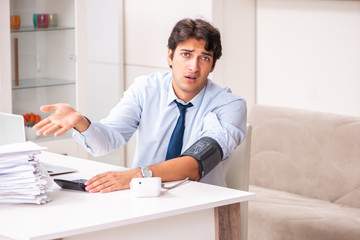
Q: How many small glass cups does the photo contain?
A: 4